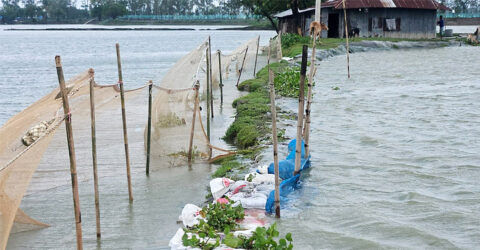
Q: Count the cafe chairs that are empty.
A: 0